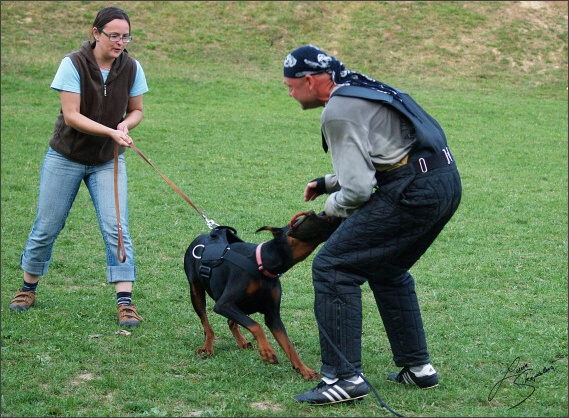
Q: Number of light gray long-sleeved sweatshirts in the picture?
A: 1